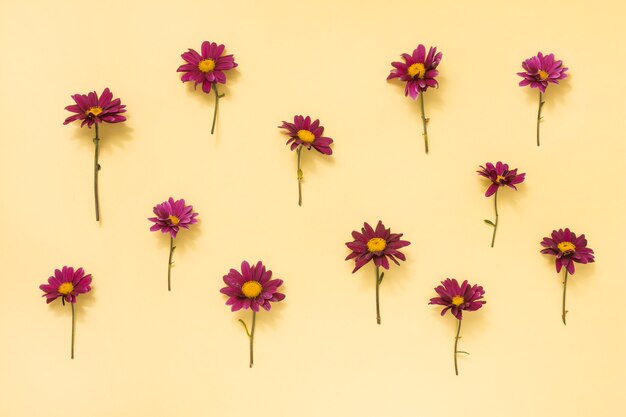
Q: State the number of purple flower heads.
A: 12